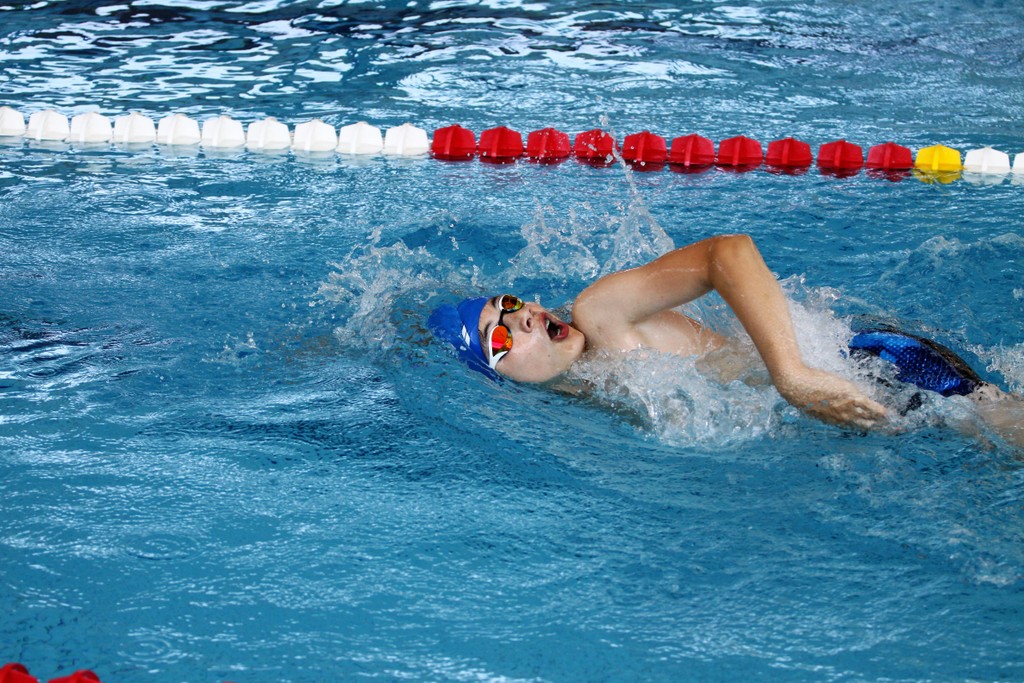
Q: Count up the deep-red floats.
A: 12